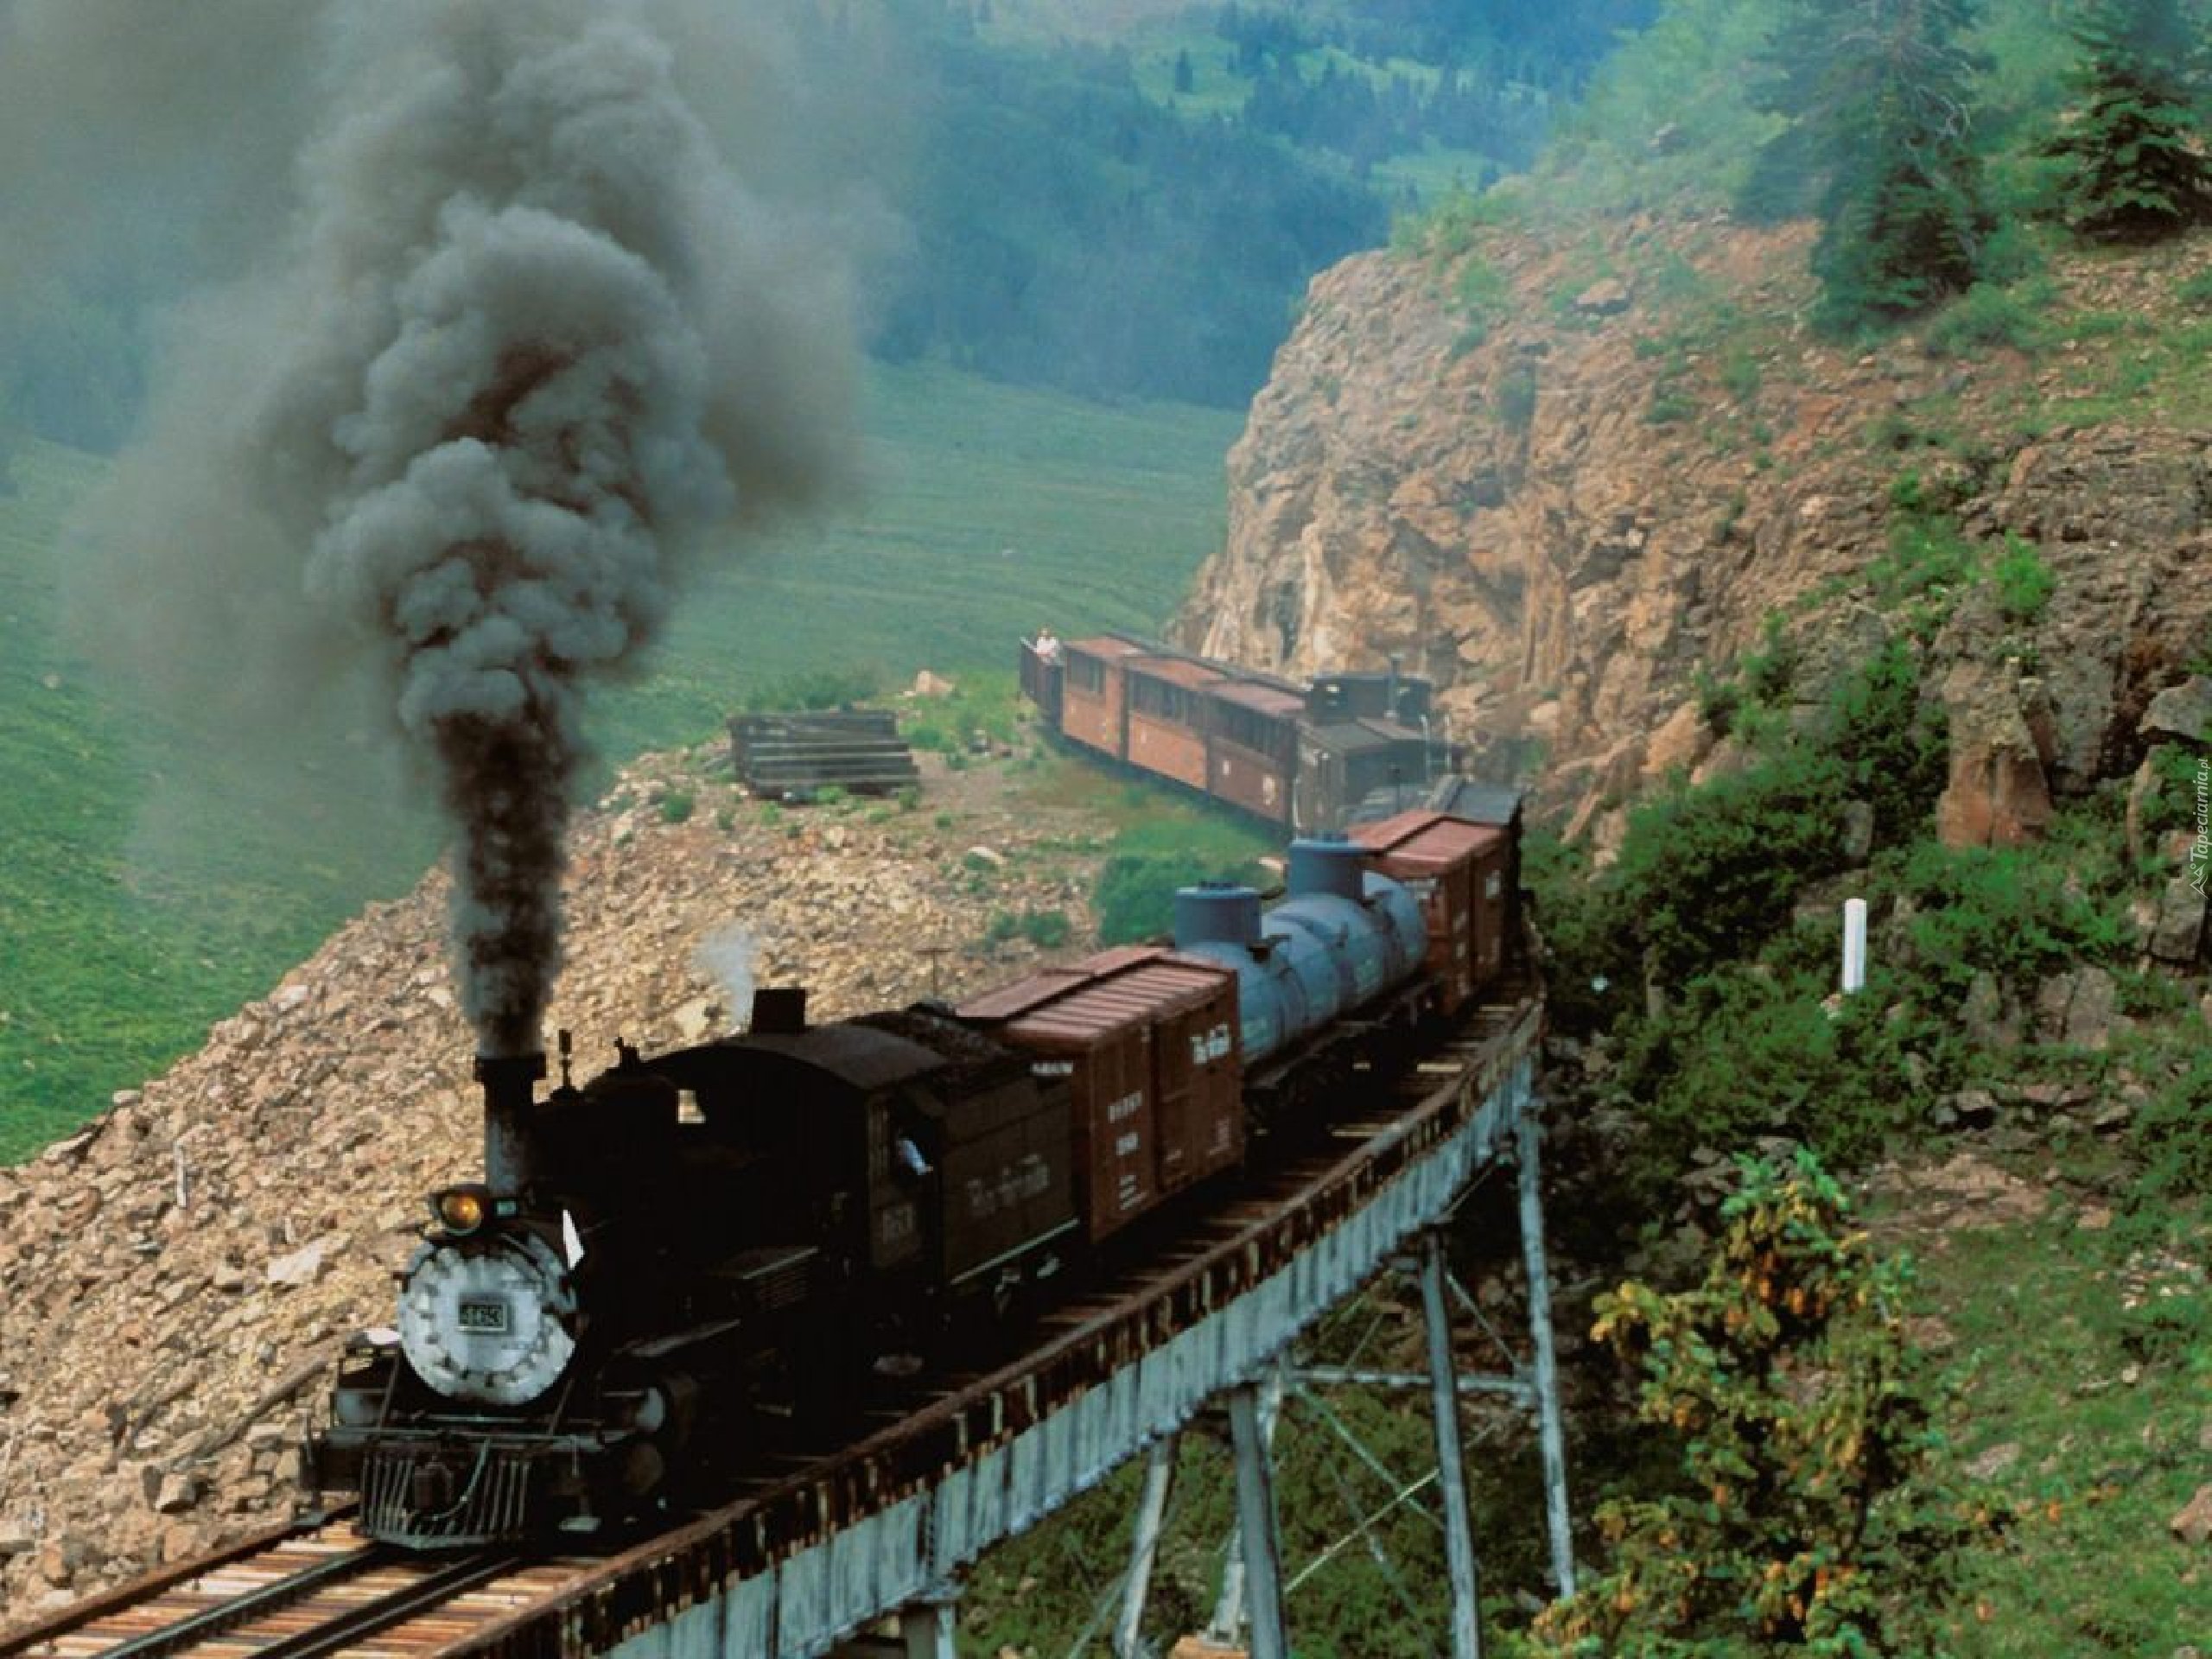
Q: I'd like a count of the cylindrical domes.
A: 2